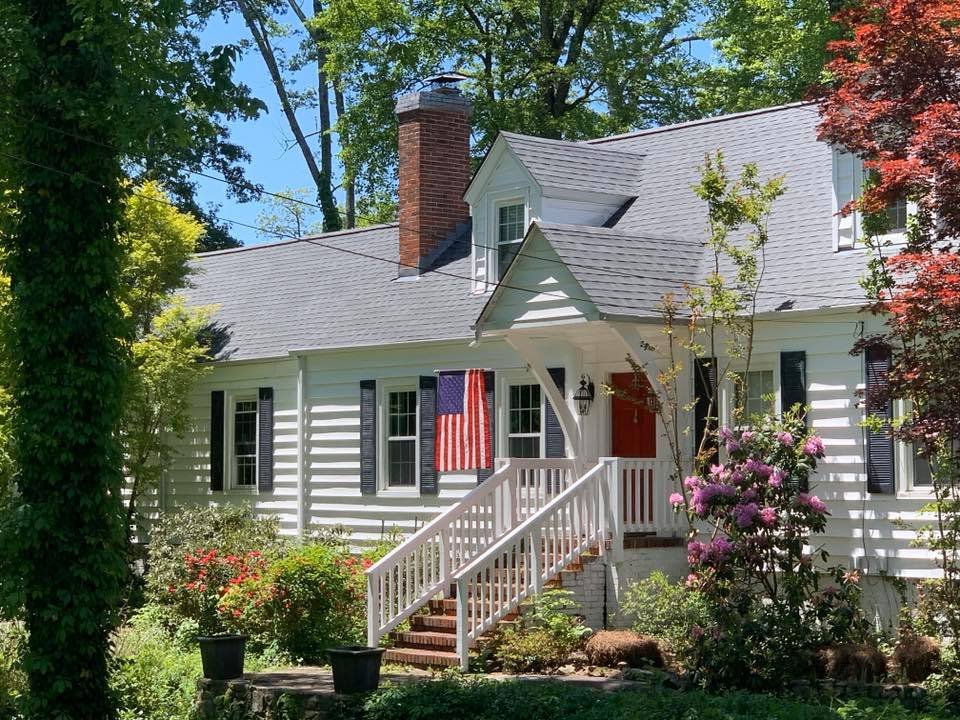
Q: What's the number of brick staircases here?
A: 1